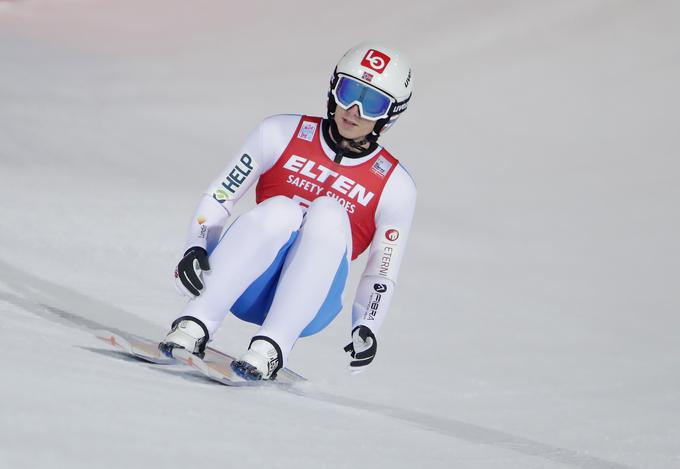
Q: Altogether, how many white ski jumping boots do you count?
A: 2